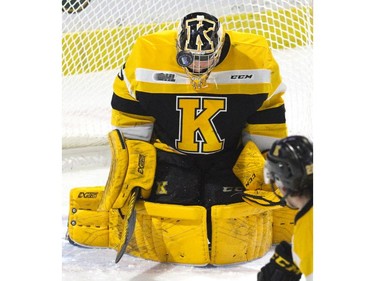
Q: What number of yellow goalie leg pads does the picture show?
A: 2